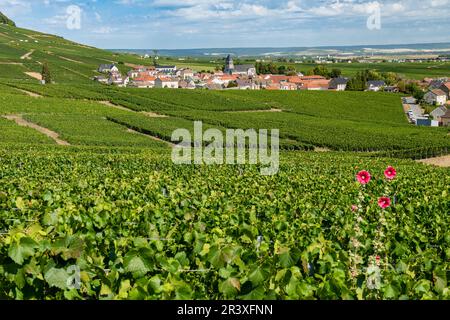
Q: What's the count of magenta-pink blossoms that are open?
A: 3